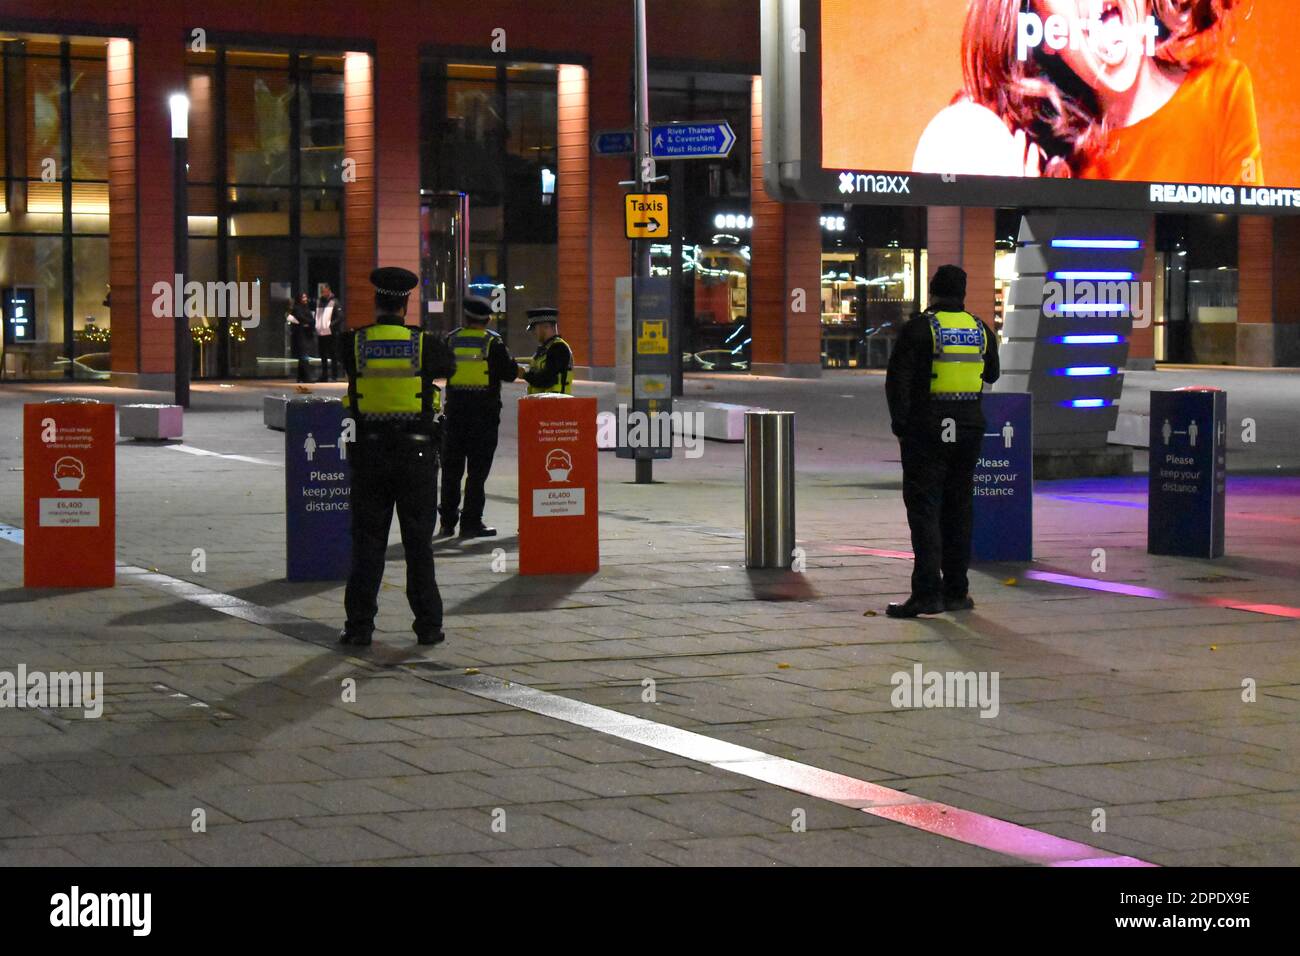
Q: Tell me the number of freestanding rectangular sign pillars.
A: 5